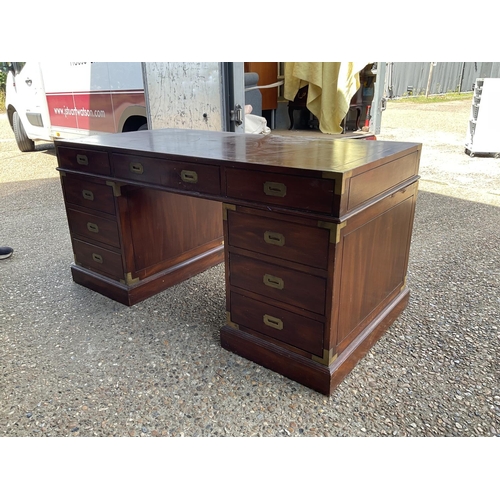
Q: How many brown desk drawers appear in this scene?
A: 9